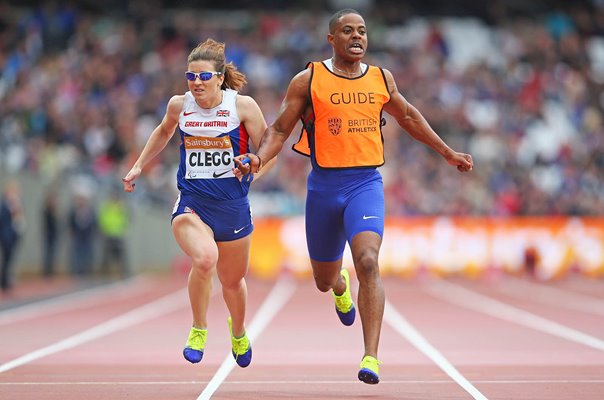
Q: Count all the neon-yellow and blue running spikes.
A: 4